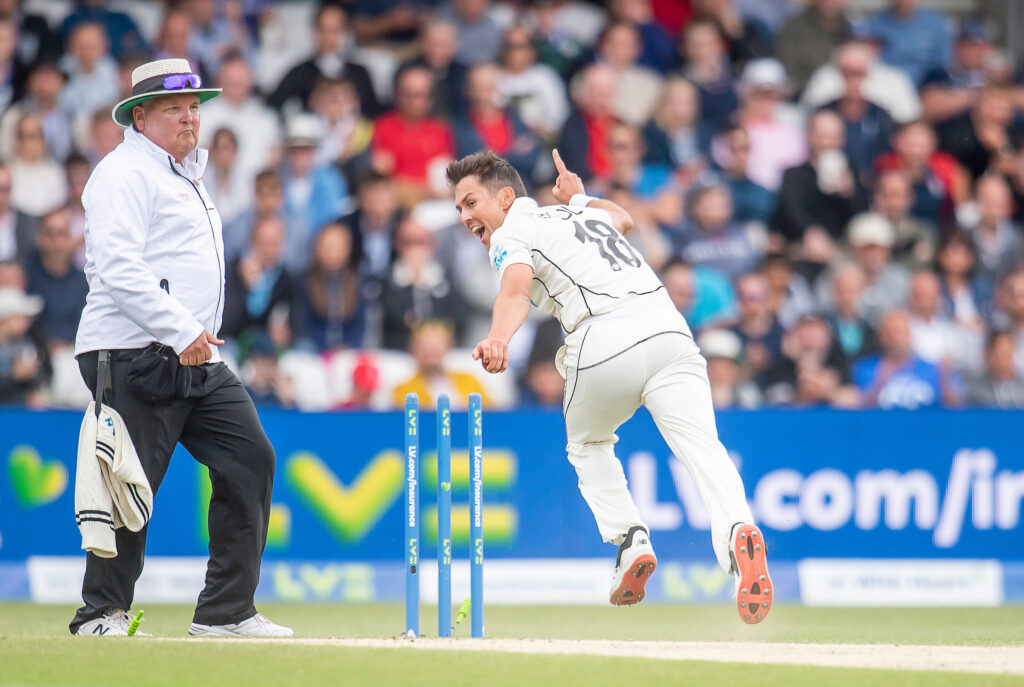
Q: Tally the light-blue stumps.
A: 3